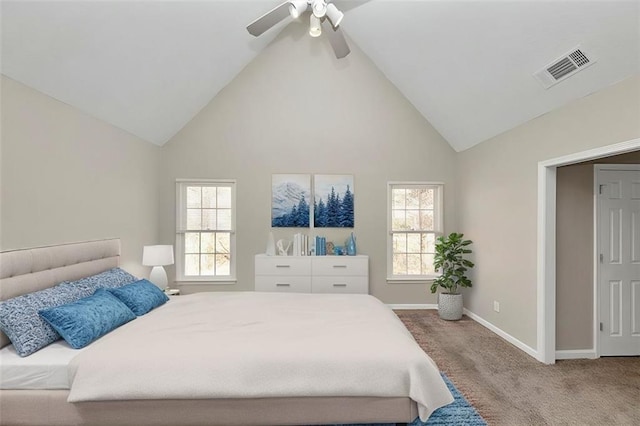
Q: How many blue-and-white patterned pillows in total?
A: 2